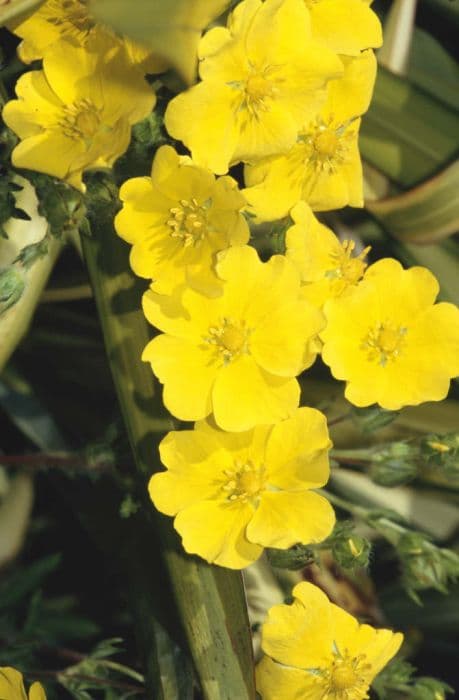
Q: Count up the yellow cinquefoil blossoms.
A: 12